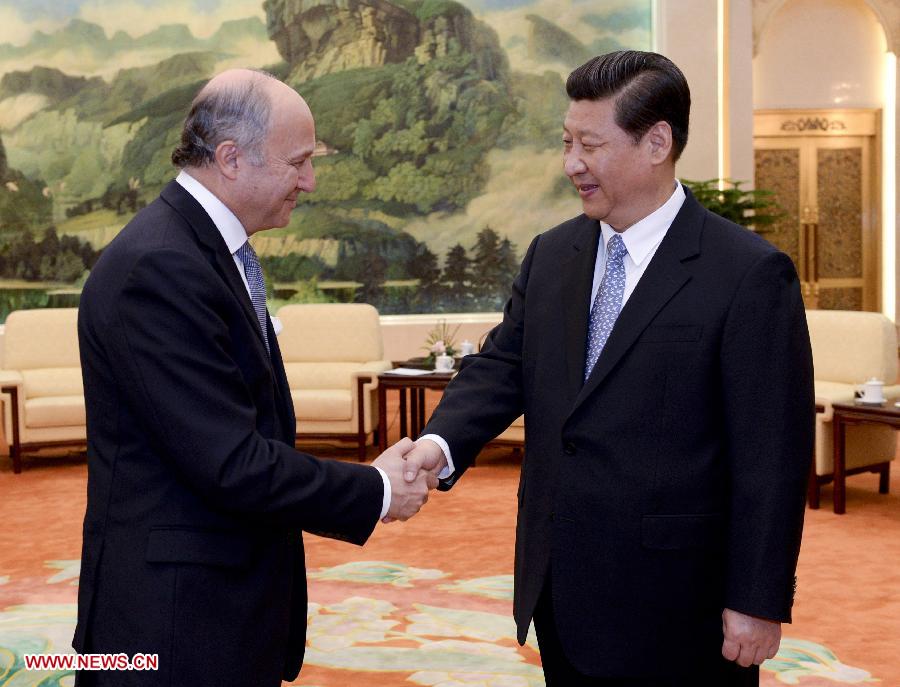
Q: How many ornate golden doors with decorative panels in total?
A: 2